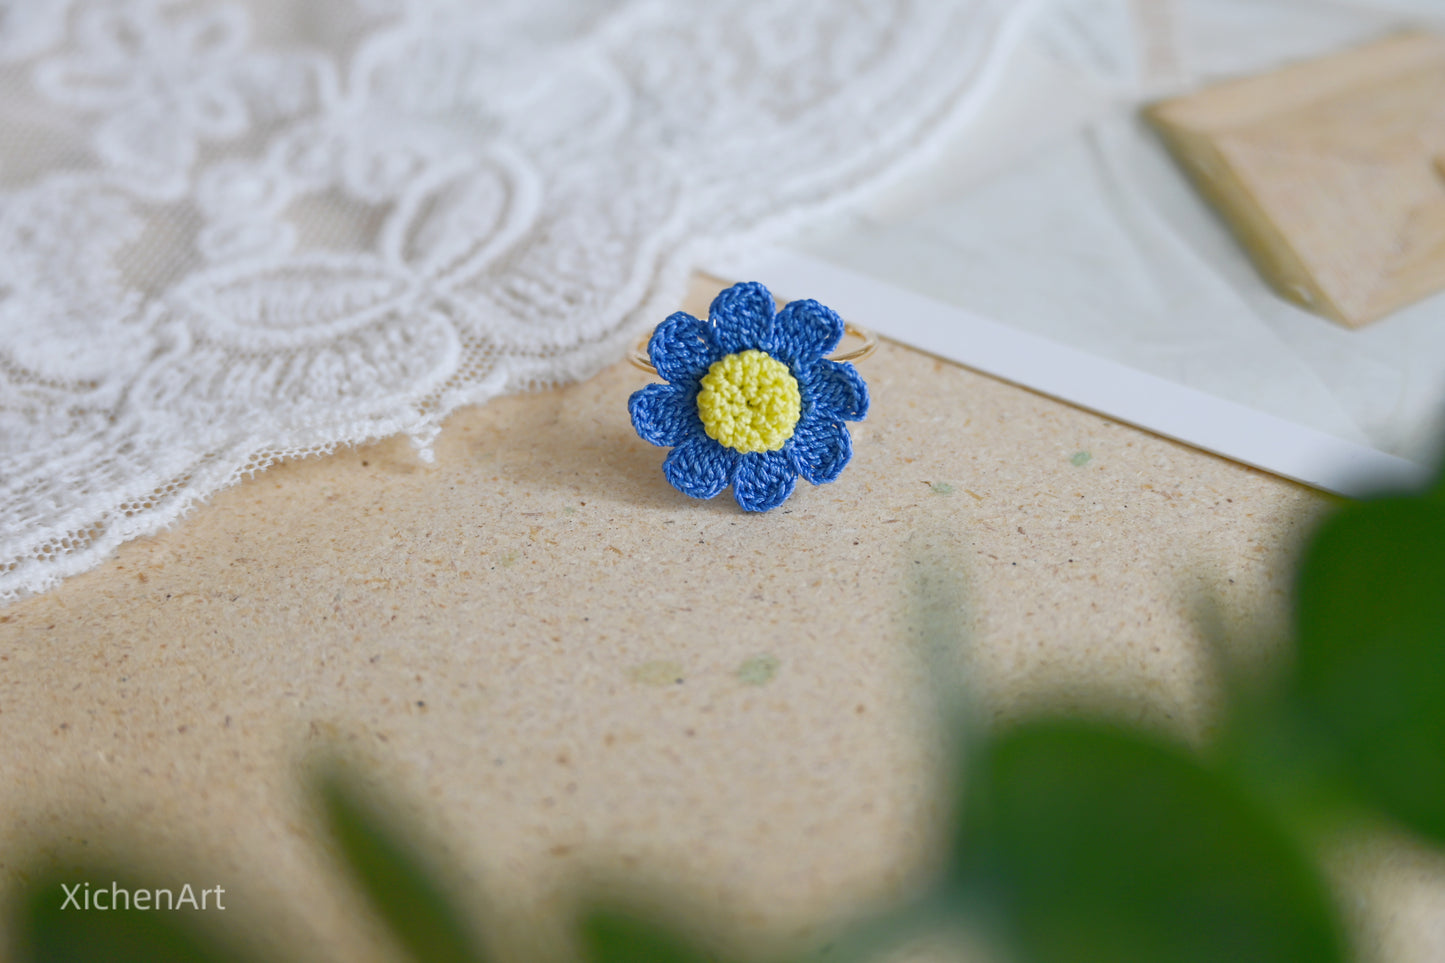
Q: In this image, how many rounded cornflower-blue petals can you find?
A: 8